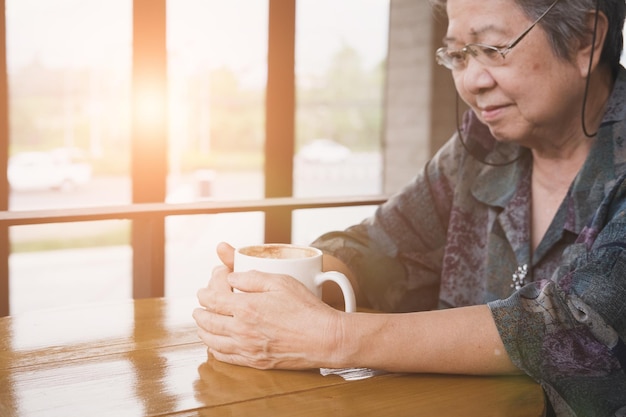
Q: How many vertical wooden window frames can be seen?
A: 3